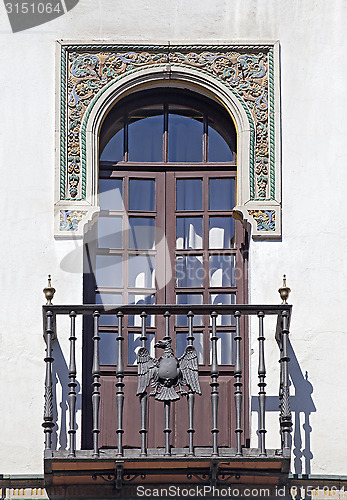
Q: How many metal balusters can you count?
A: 11